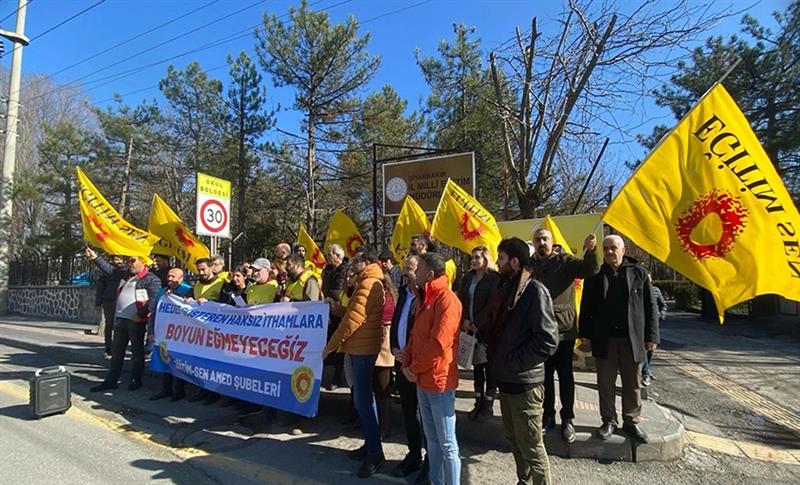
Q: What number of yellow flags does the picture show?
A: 8